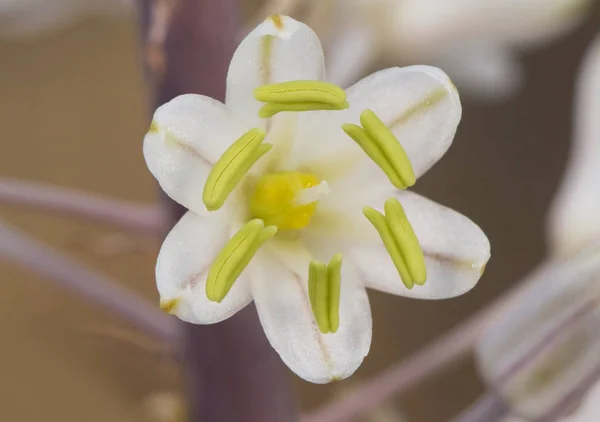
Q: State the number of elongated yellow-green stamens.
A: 6